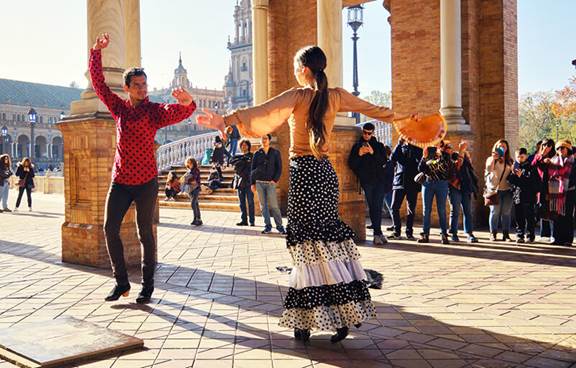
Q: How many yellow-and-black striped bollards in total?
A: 0